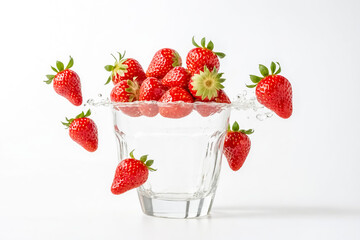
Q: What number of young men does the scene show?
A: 0